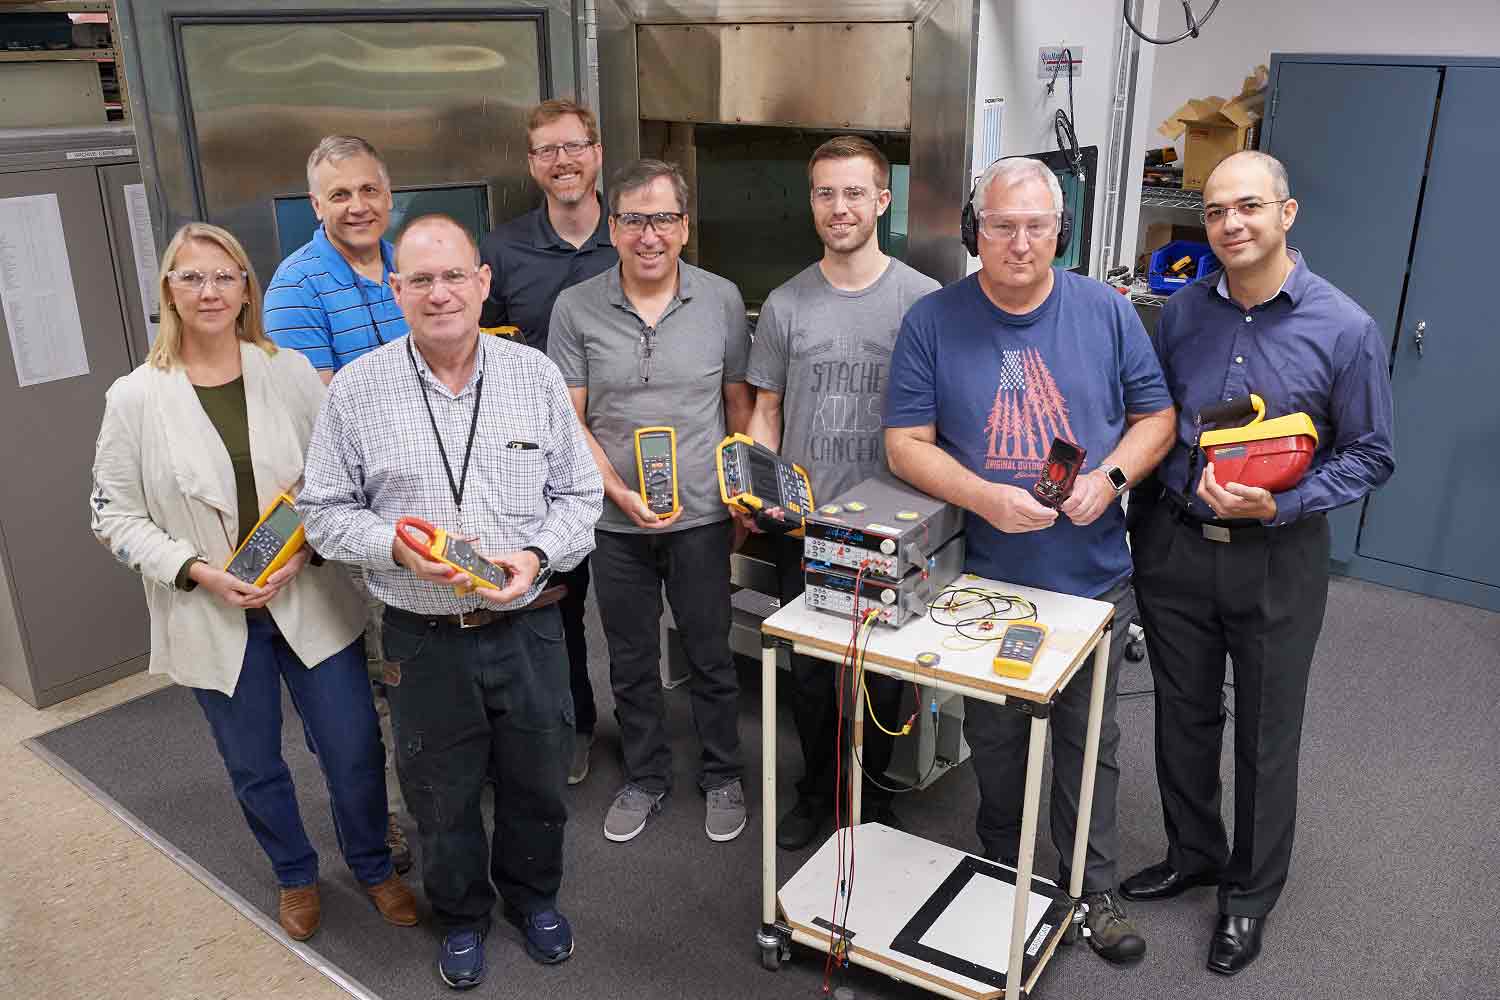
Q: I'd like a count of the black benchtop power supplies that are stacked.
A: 2